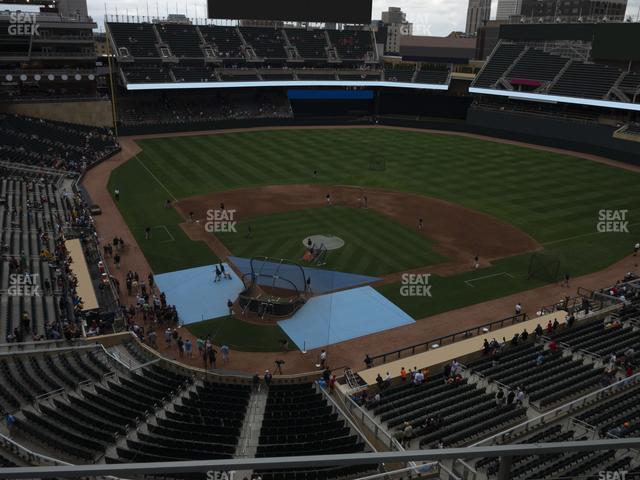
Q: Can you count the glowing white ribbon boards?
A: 2